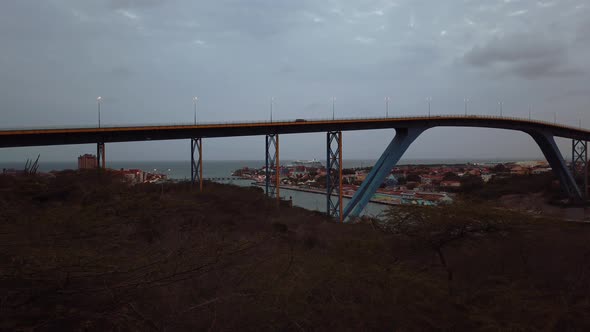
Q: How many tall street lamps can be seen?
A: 11